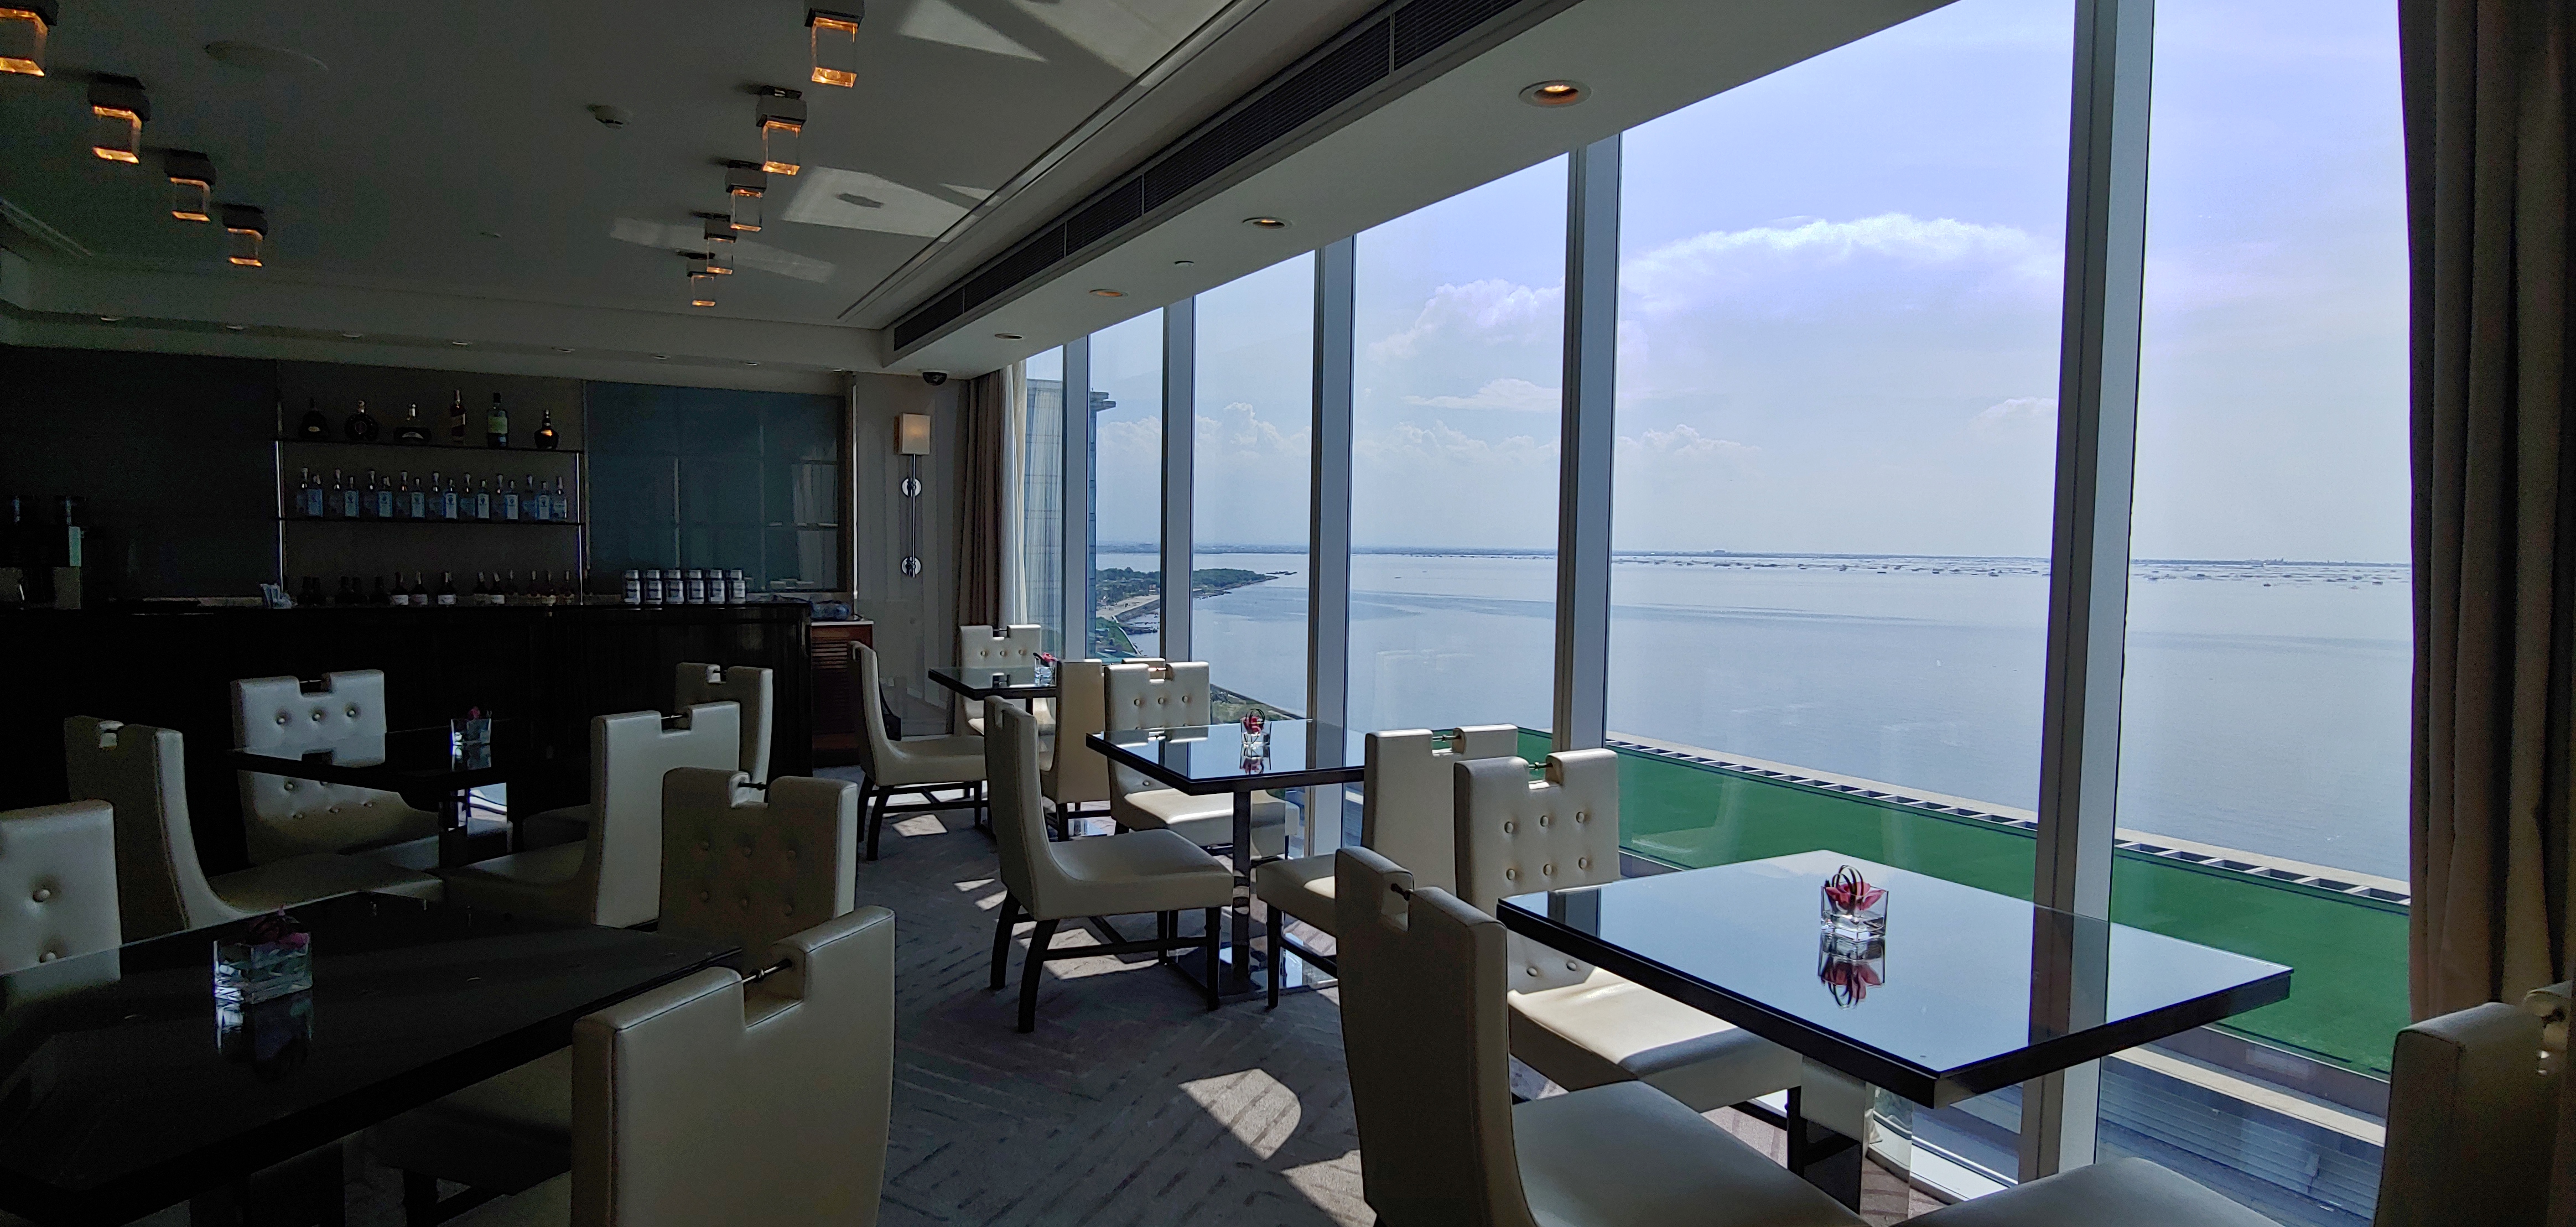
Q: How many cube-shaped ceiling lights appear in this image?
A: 9